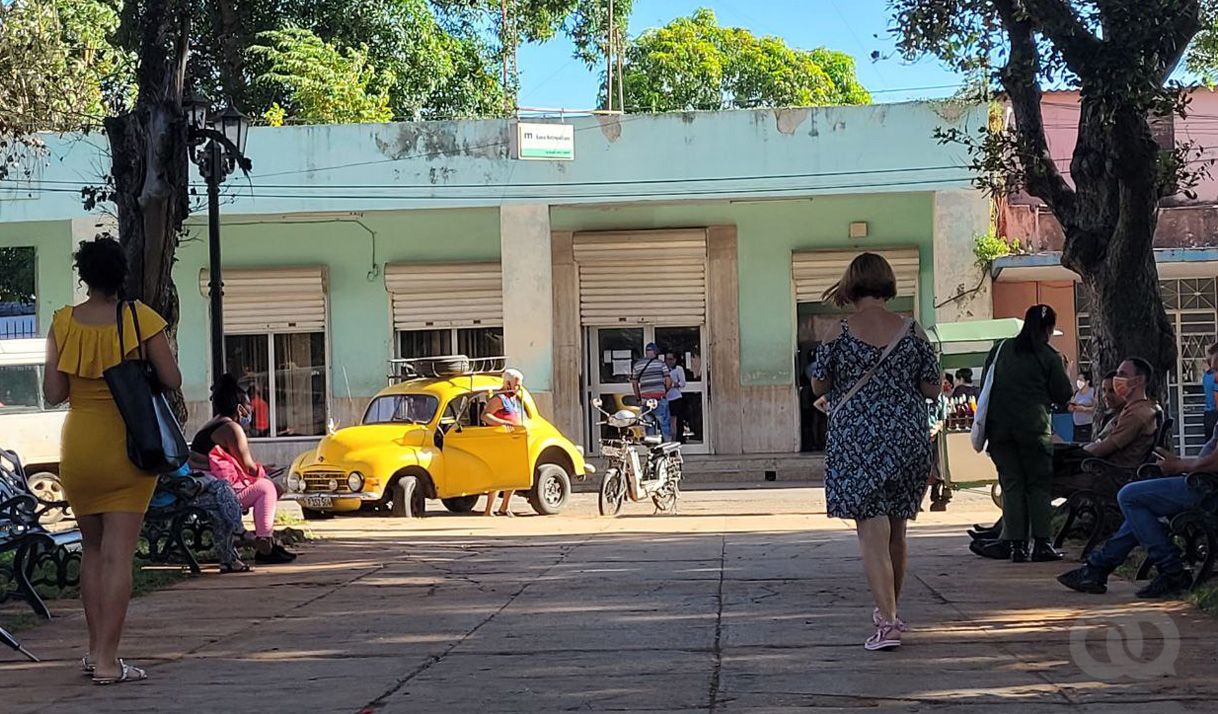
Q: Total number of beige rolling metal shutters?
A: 4